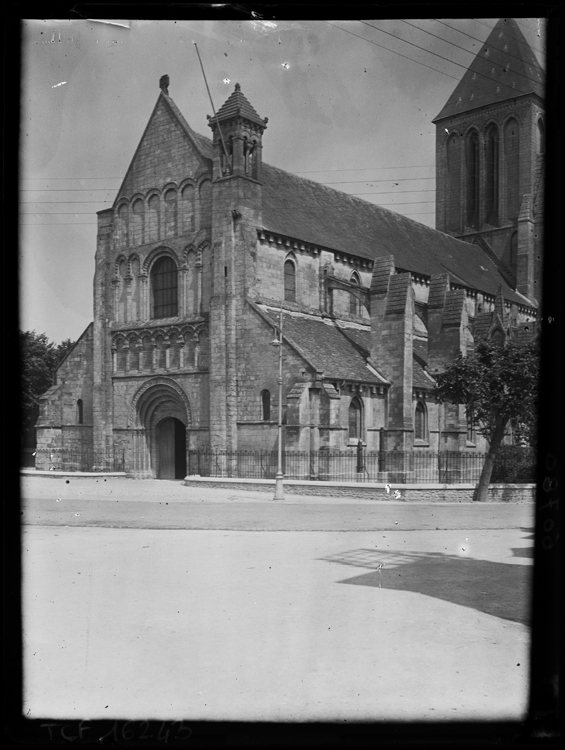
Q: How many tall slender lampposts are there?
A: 1